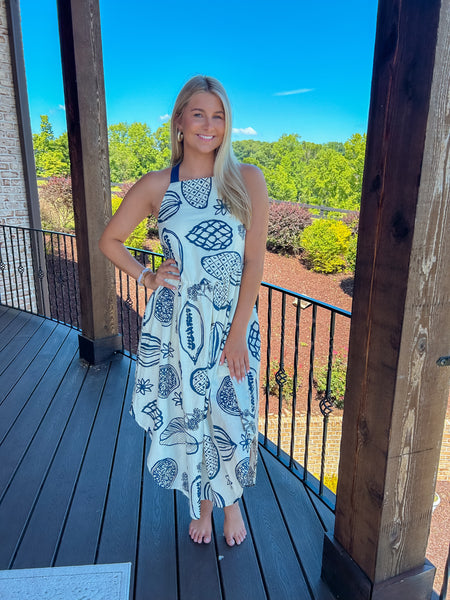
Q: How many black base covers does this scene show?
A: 2